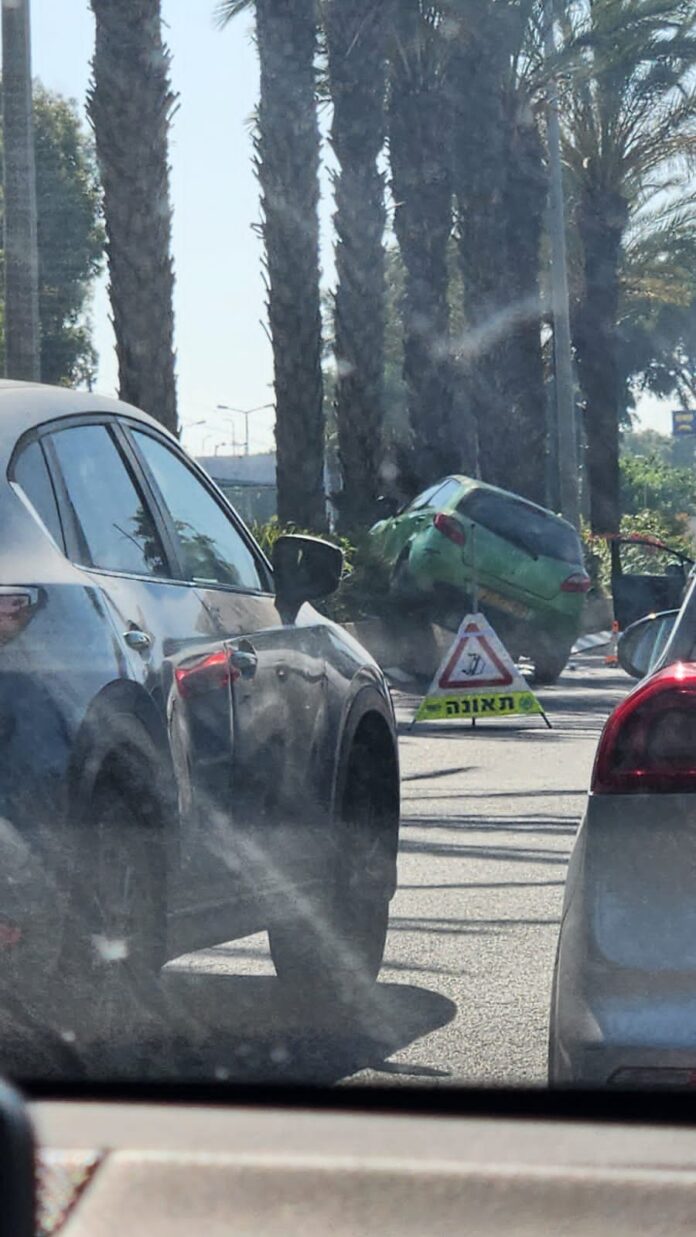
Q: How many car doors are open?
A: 1